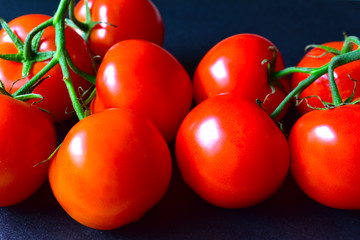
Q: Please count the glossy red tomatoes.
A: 9